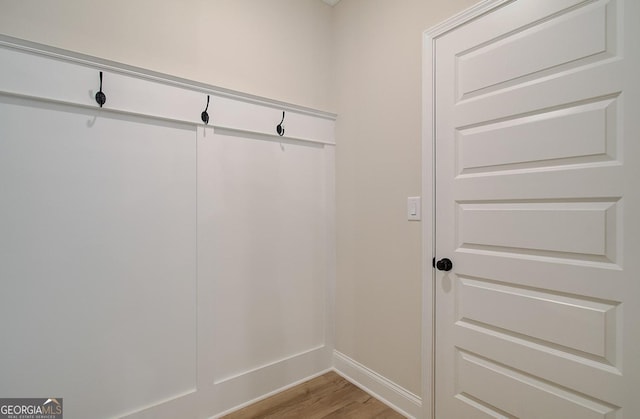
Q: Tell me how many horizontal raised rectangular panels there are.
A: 5